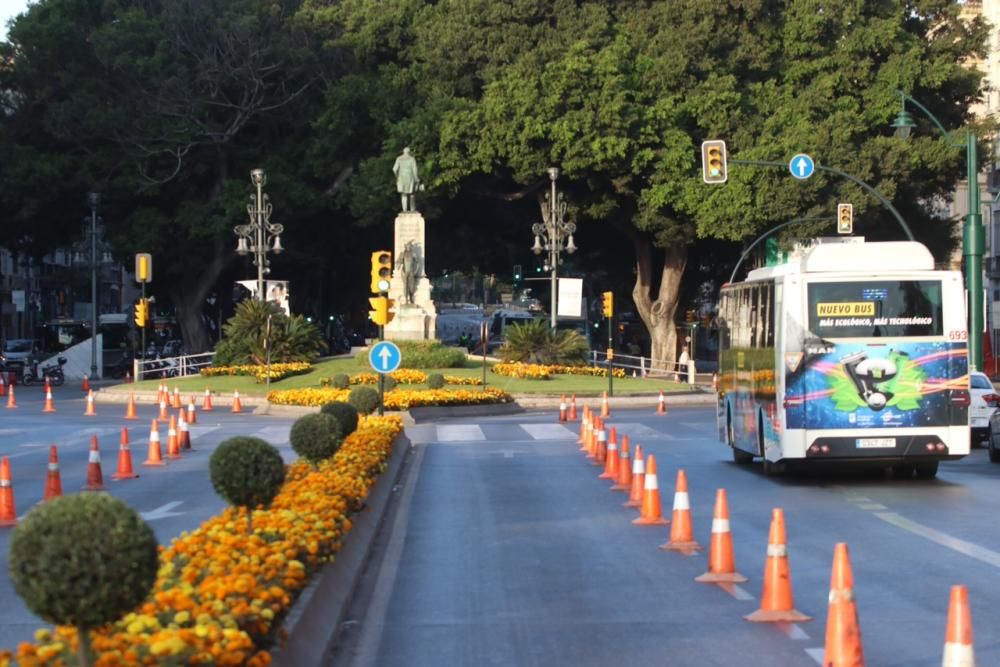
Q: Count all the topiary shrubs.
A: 8